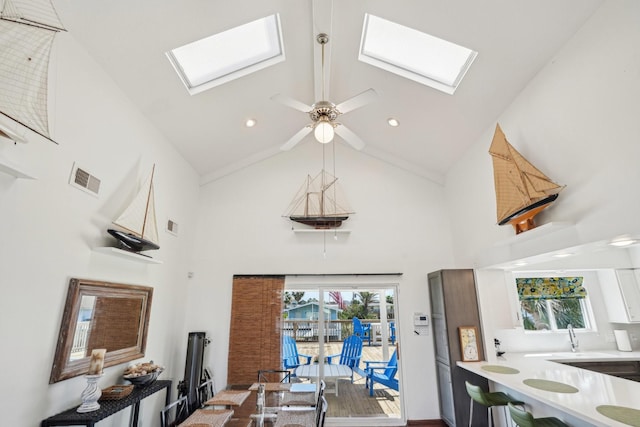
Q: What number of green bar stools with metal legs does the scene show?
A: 2